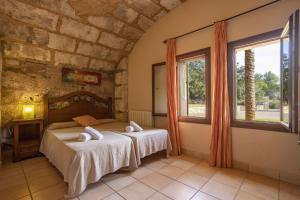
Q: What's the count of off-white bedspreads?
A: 2